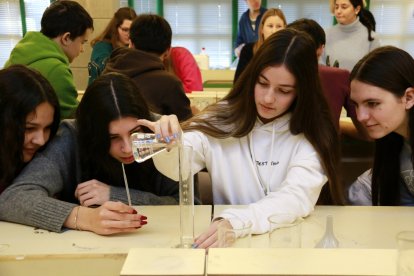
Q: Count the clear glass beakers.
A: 3